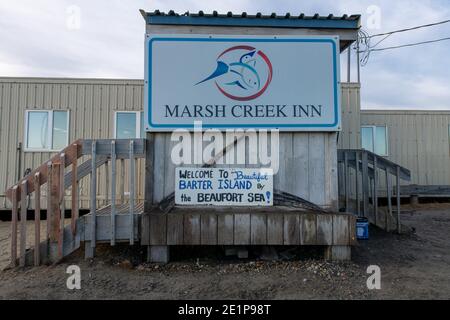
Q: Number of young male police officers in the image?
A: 0